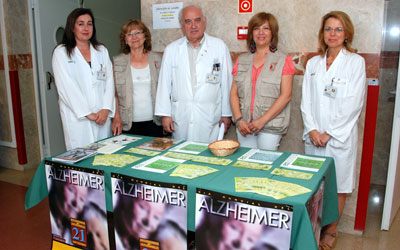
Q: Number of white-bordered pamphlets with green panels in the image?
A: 3